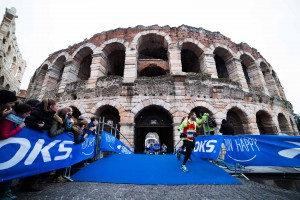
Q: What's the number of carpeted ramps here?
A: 1